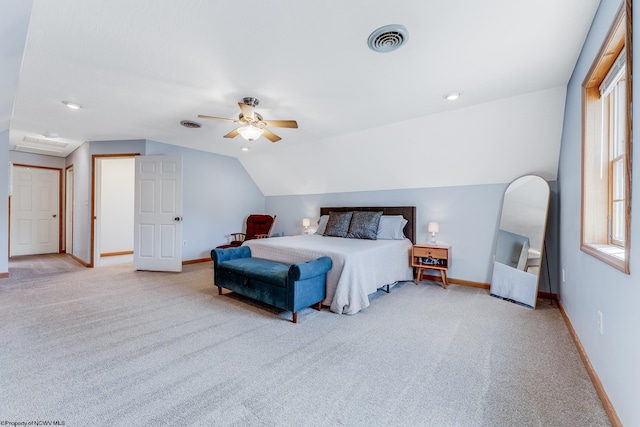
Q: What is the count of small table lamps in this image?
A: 2